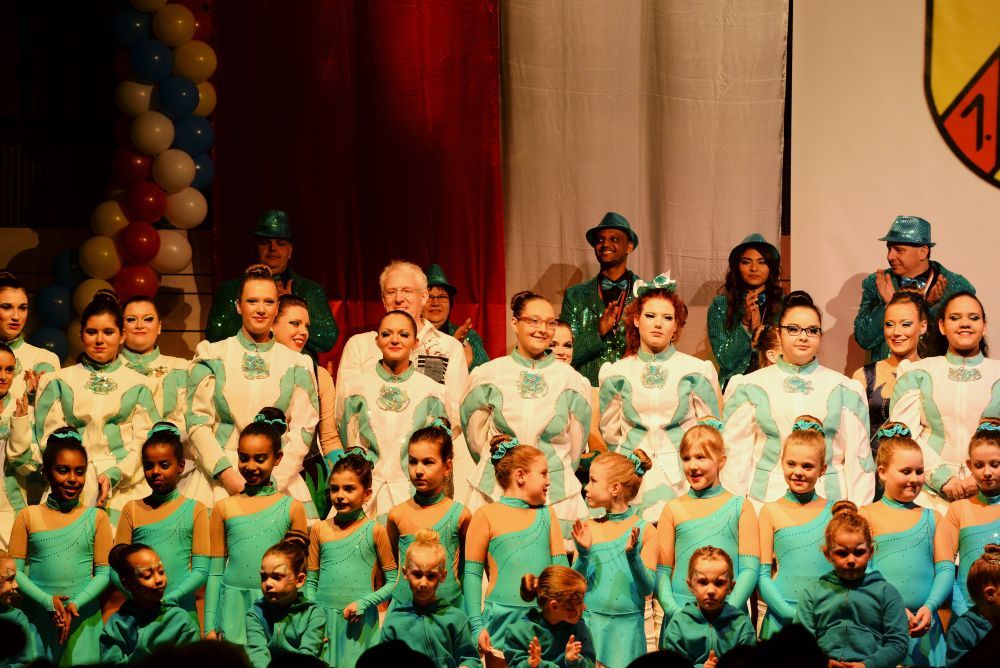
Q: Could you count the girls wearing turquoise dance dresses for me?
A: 11